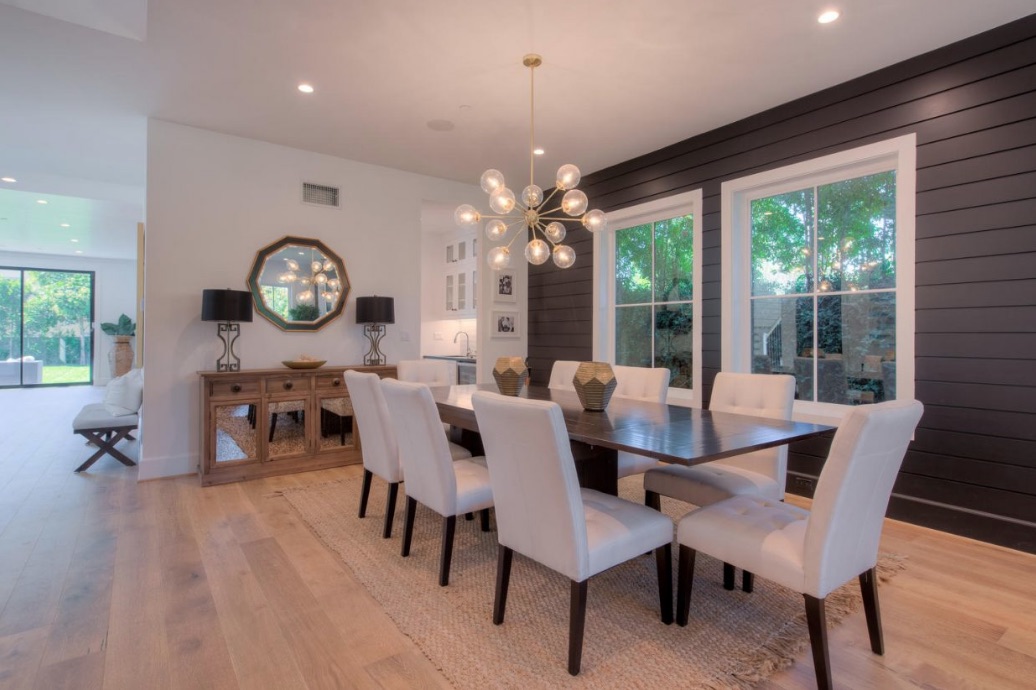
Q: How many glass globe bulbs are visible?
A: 12